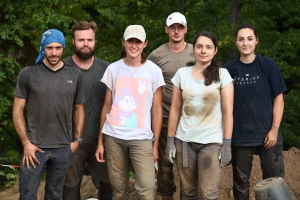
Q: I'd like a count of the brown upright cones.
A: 0